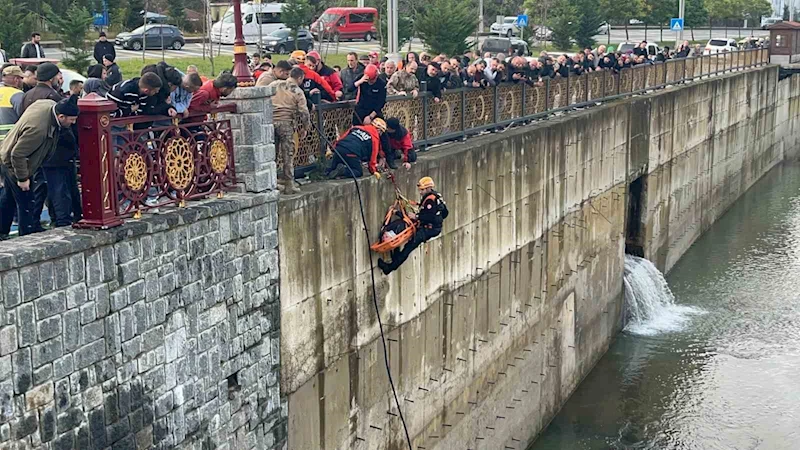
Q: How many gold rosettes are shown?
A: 3